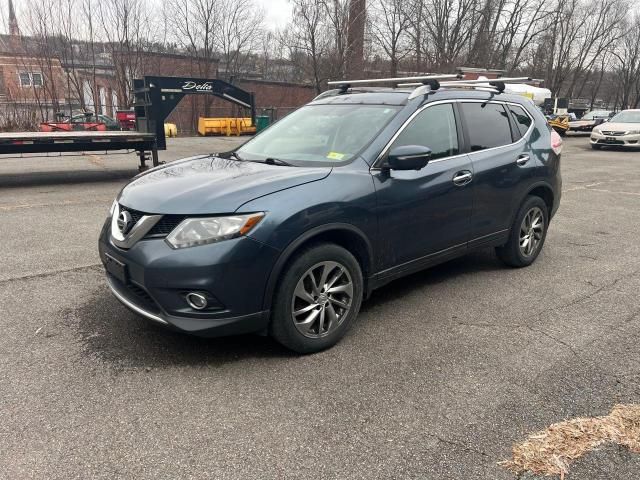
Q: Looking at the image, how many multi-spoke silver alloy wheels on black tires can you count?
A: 2